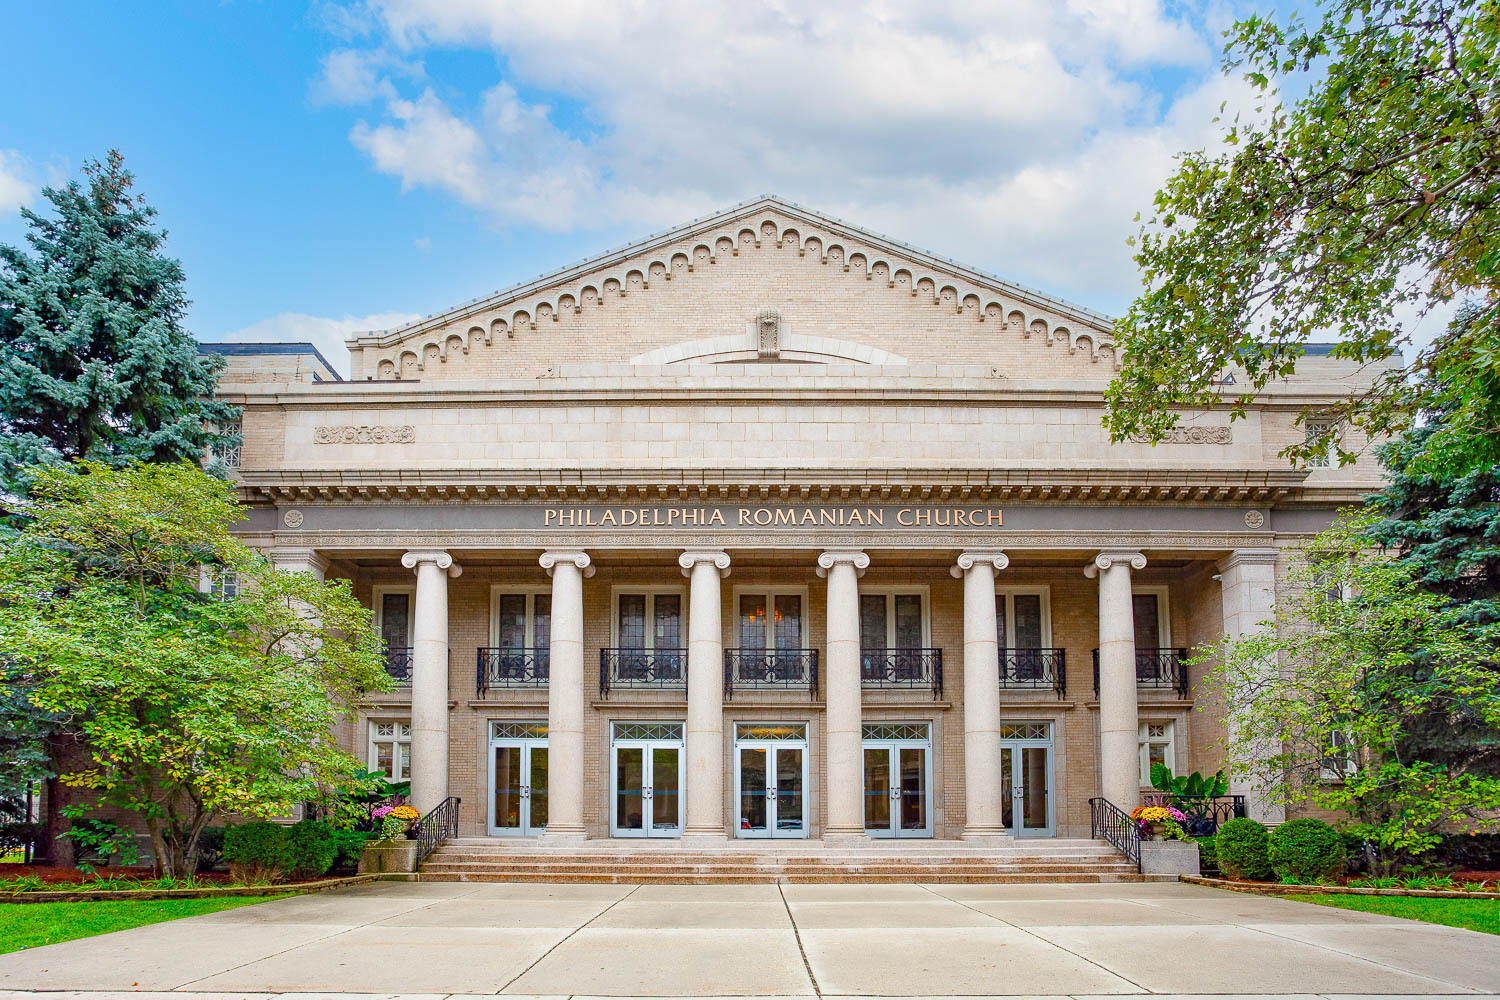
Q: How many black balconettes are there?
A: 7